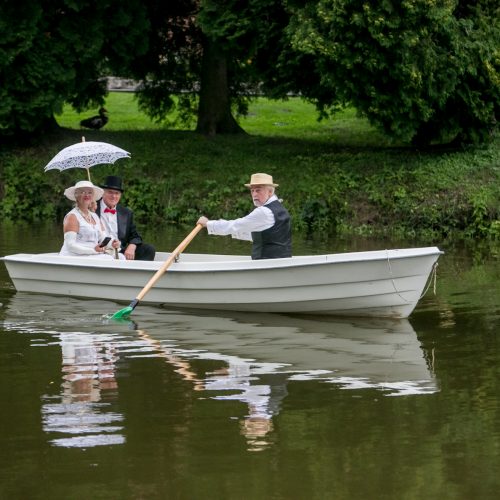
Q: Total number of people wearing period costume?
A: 3